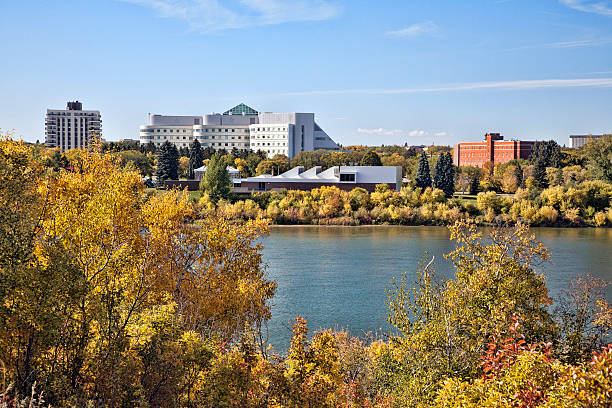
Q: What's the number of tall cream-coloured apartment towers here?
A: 1